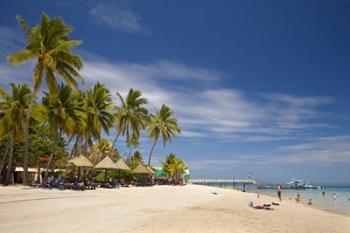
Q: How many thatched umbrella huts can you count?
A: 4